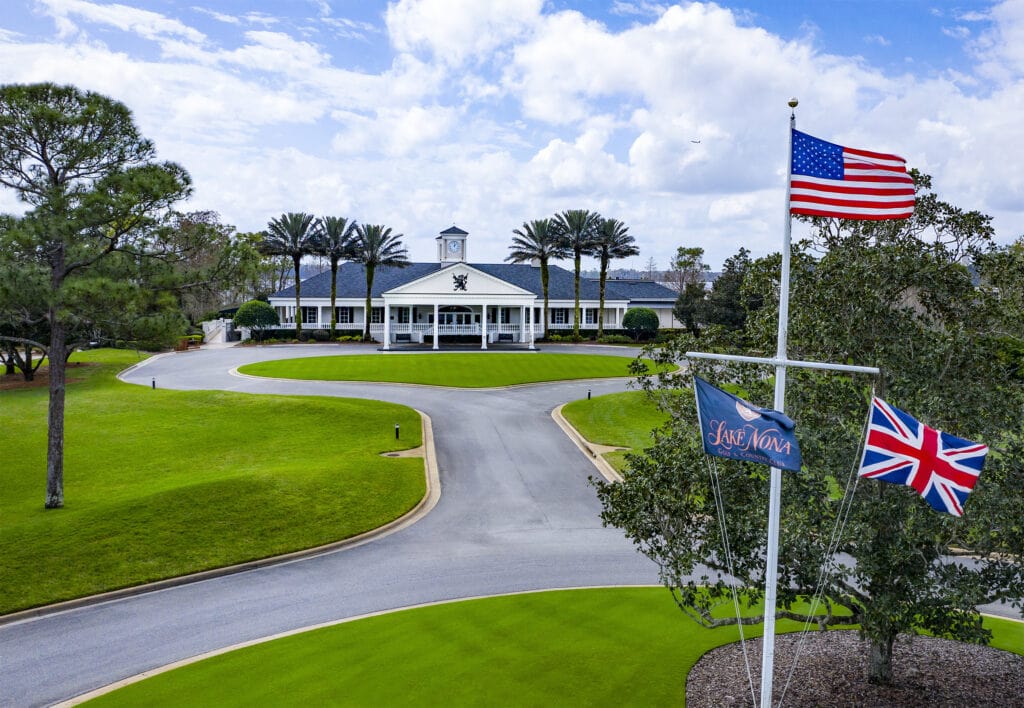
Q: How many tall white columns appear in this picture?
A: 4